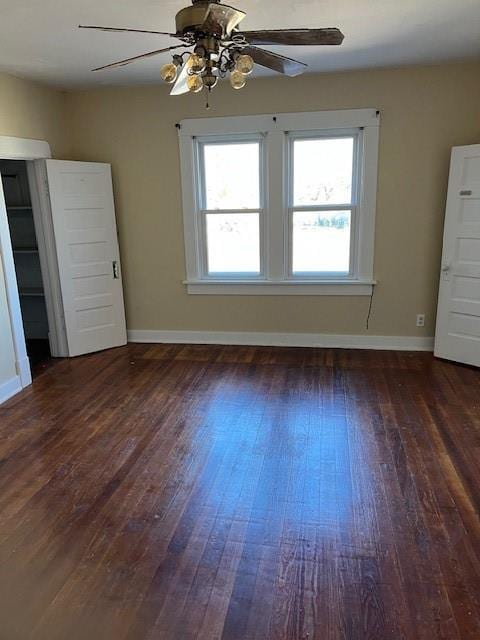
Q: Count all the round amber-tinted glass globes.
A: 5